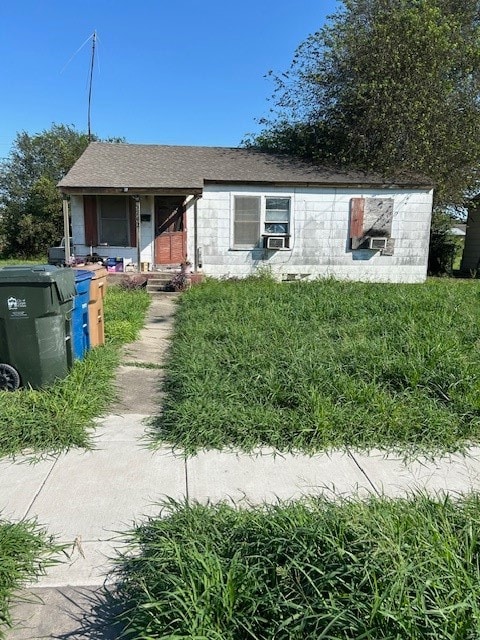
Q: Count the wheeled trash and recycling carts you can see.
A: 3